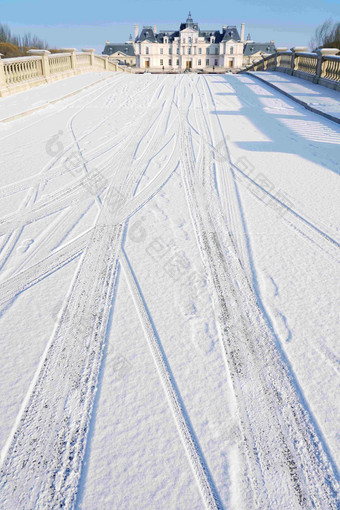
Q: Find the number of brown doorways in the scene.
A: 3